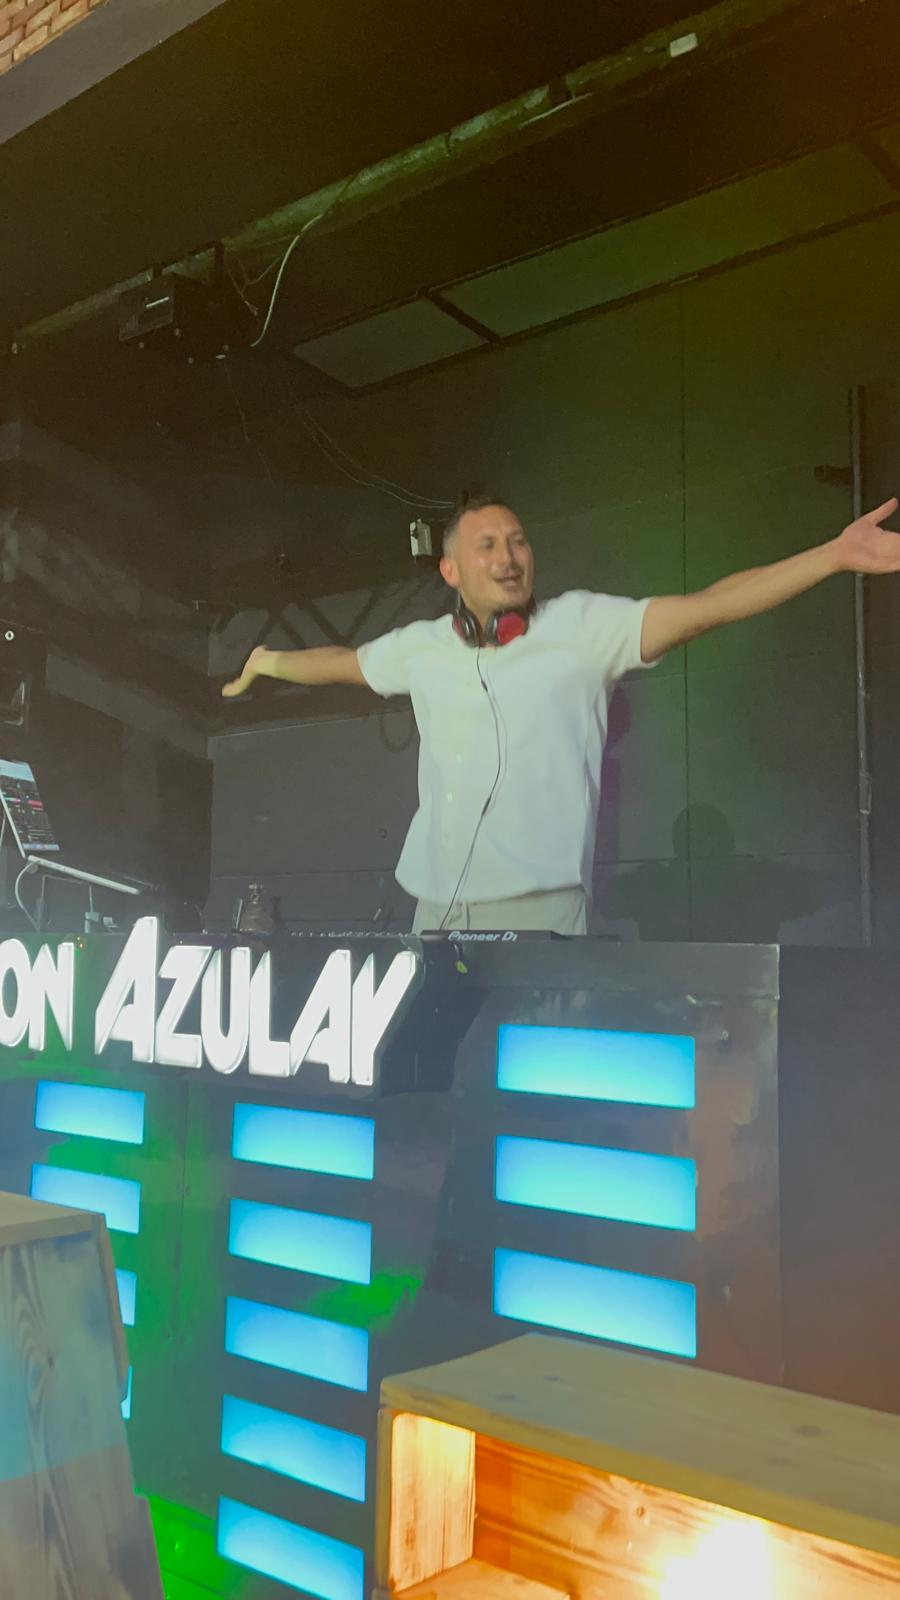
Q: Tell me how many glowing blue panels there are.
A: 12